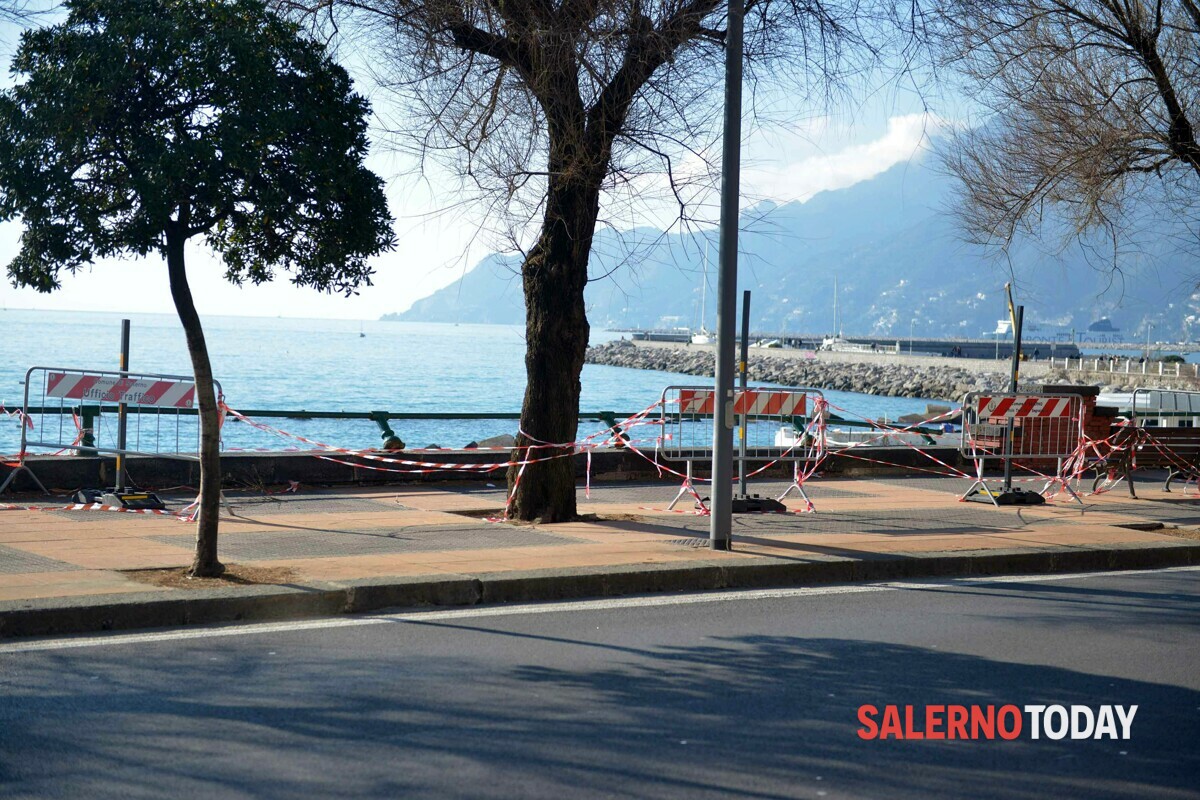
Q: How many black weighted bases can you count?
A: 3